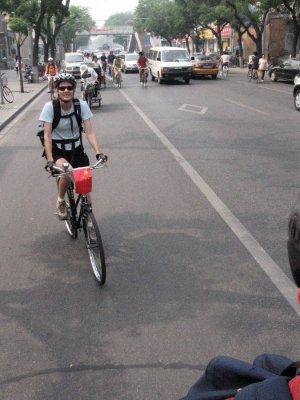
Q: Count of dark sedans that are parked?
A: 1